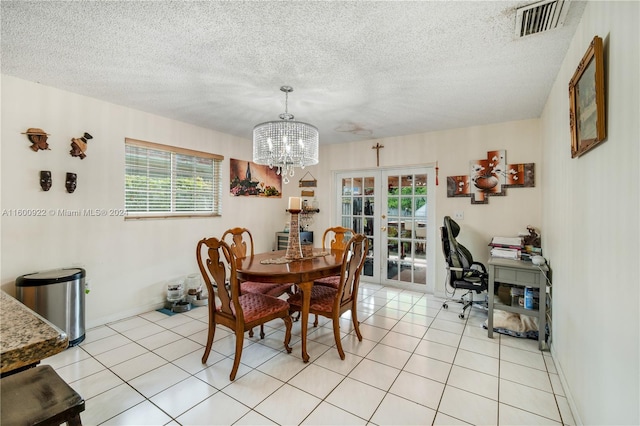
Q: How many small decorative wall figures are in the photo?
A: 4